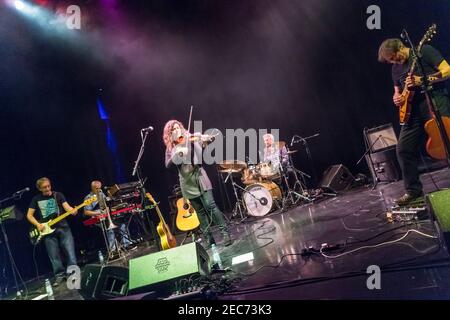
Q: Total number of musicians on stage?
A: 5